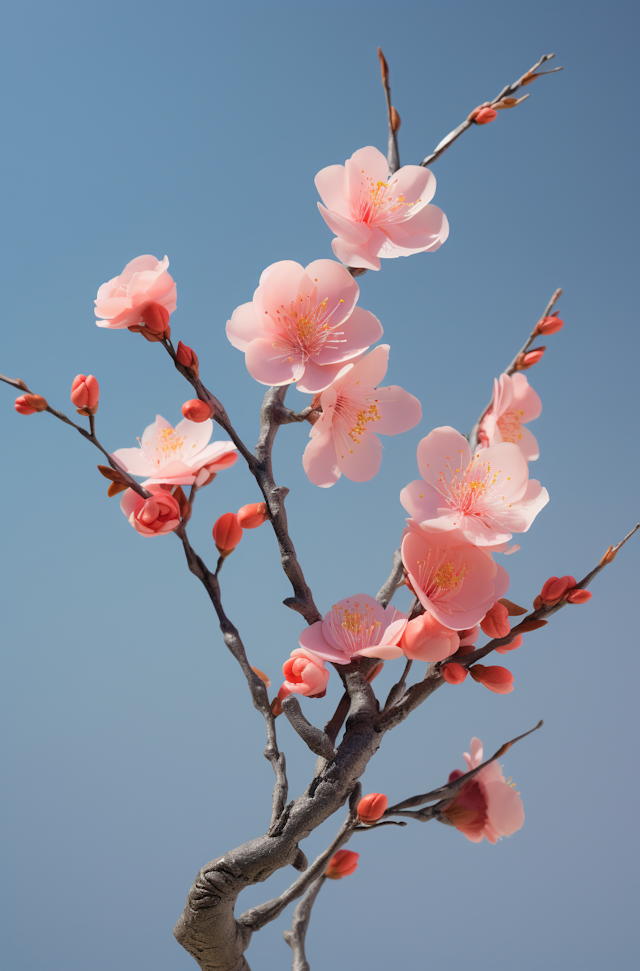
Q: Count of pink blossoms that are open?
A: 10